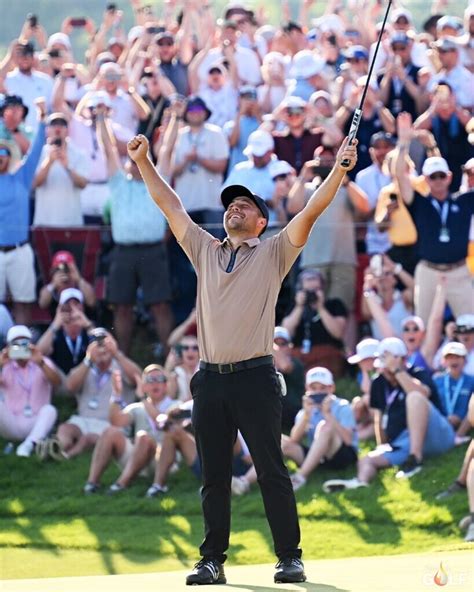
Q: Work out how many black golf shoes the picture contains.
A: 2